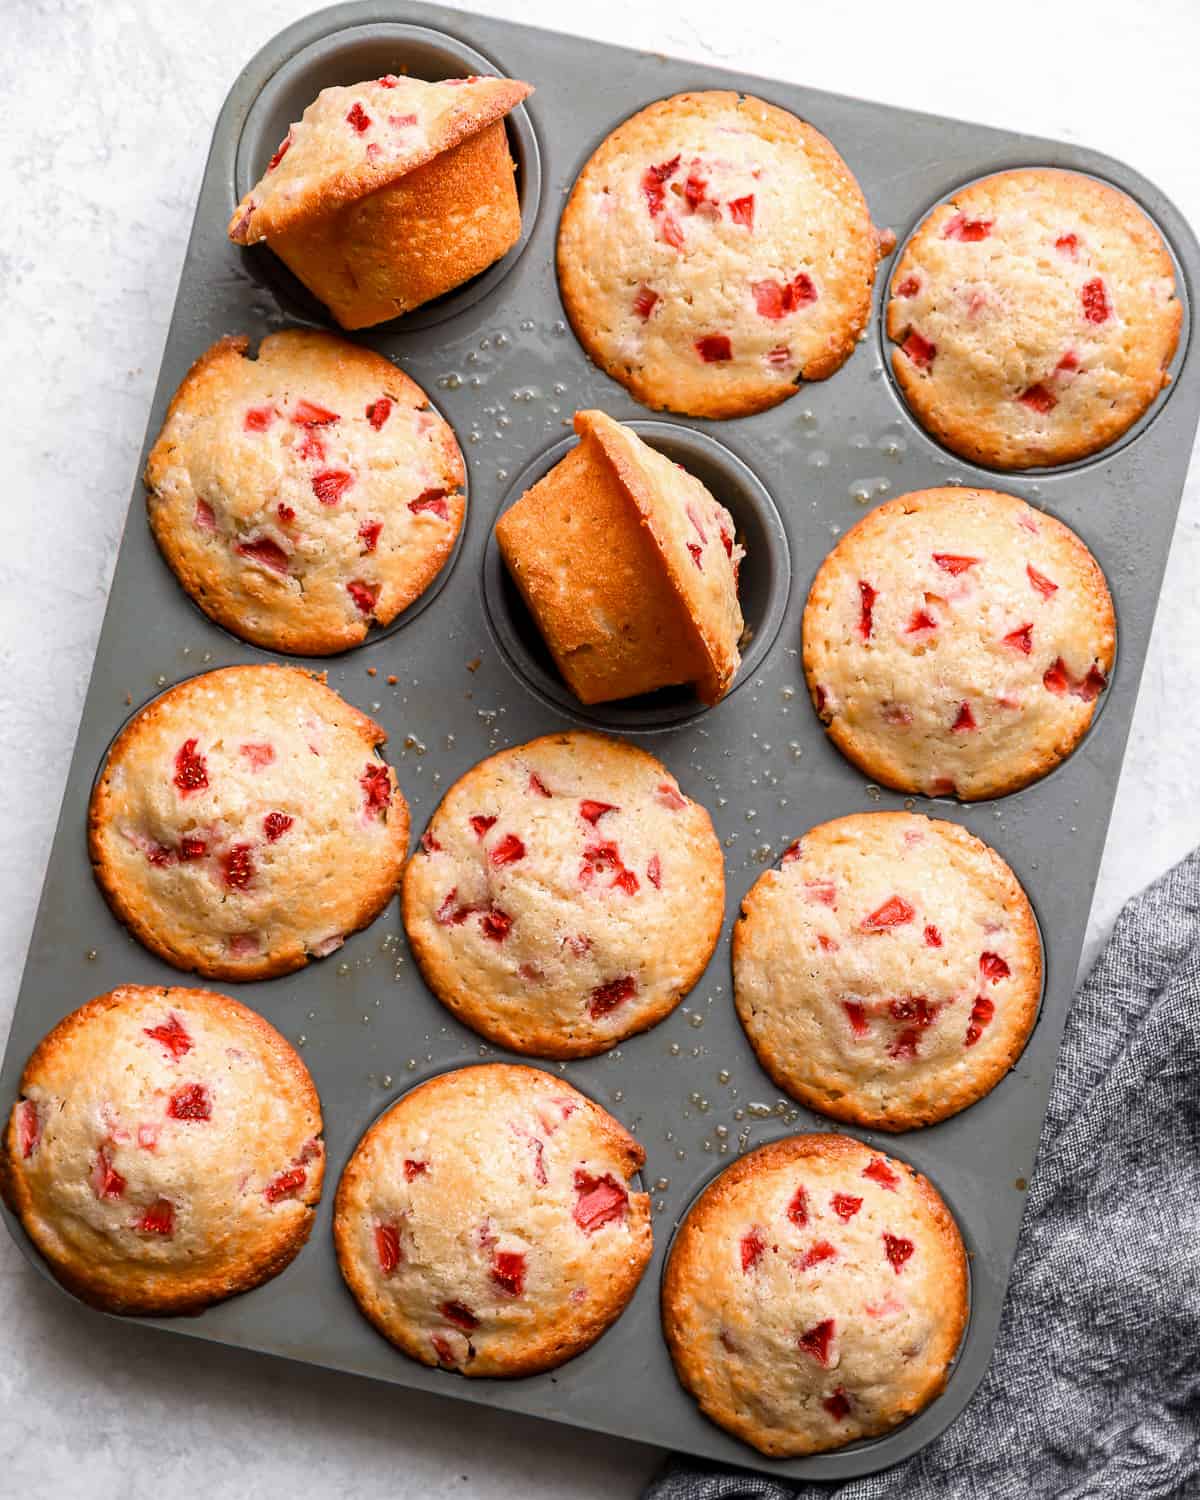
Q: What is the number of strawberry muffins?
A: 12